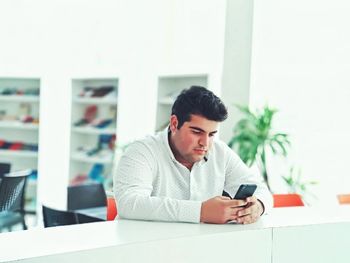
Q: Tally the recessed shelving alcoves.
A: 3